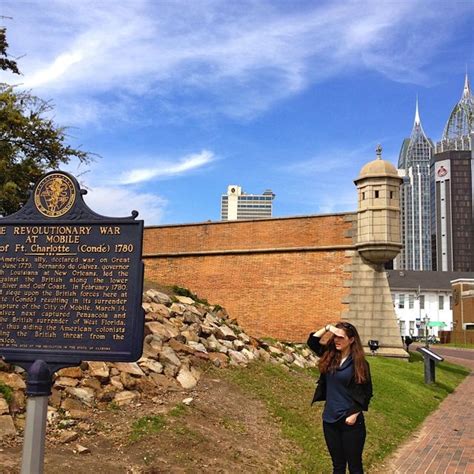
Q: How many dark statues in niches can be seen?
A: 0